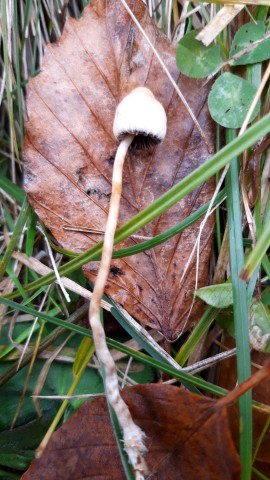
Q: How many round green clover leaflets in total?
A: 3